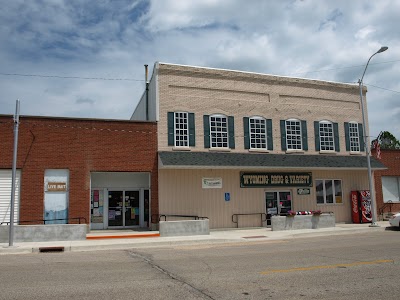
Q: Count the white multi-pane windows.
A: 6